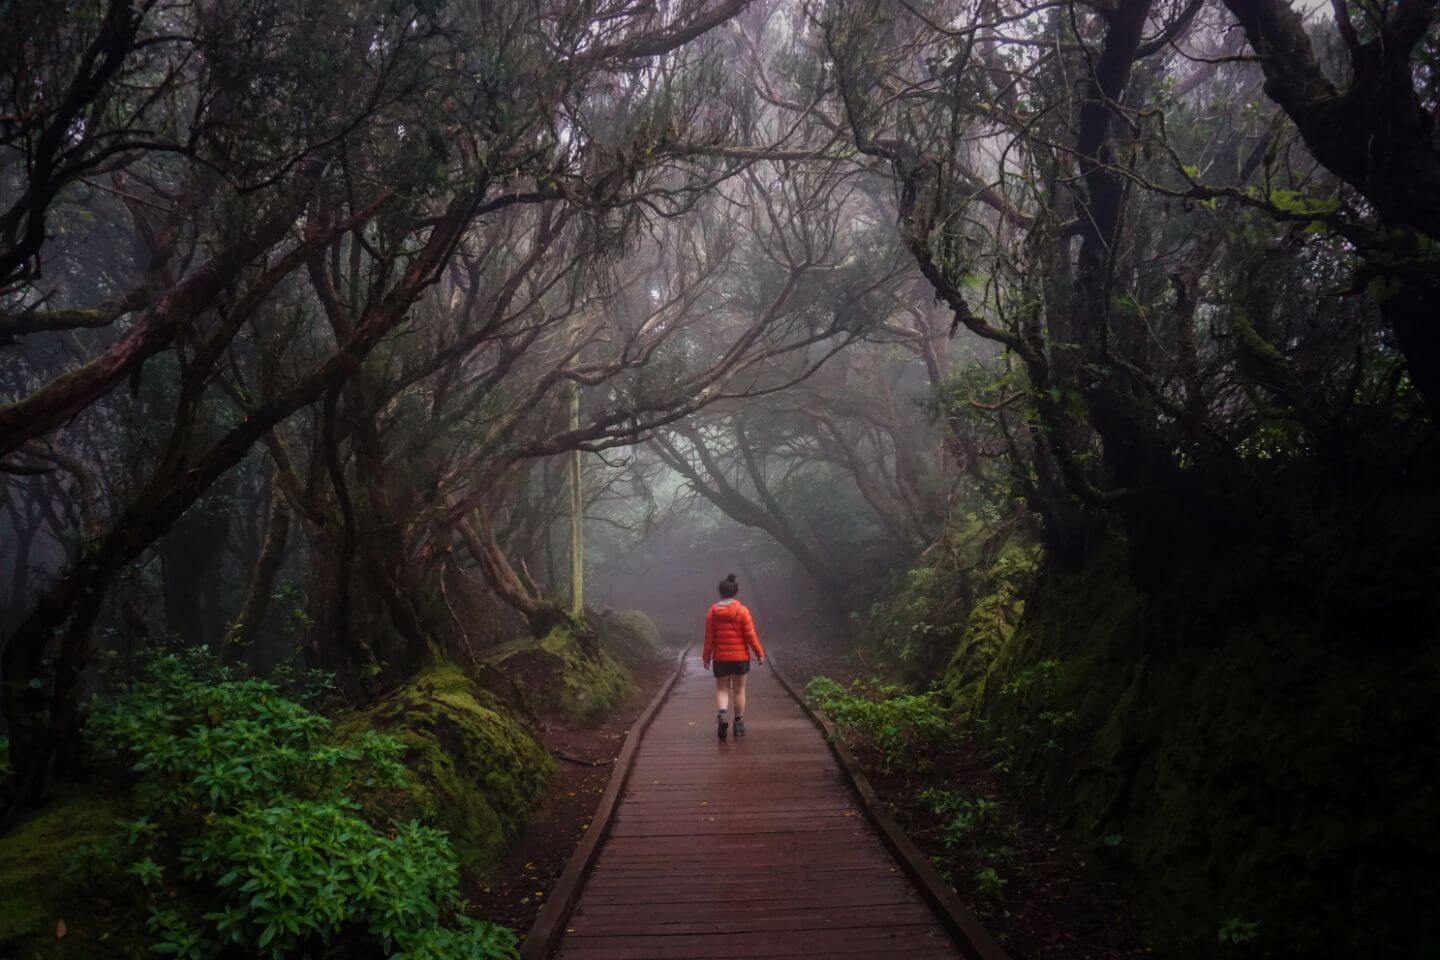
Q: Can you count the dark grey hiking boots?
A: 2